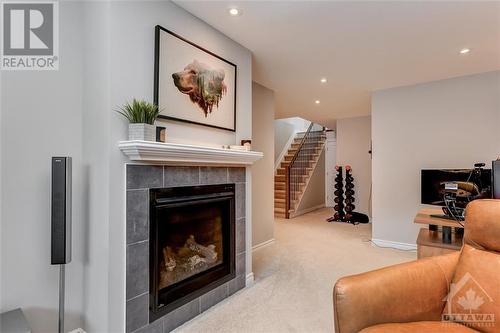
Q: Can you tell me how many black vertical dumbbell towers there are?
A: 2